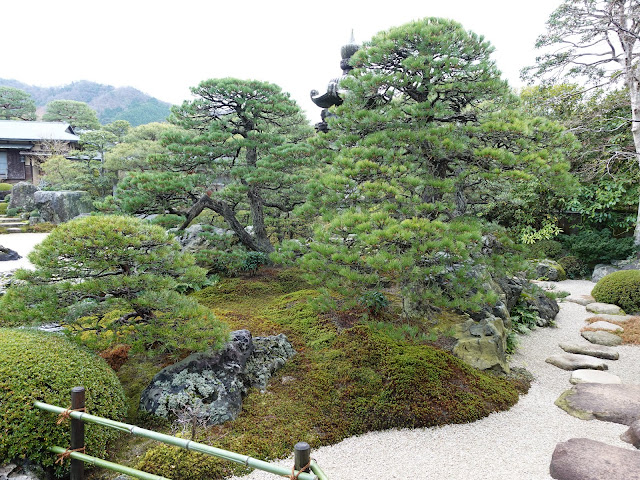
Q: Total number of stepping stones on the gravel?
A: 11